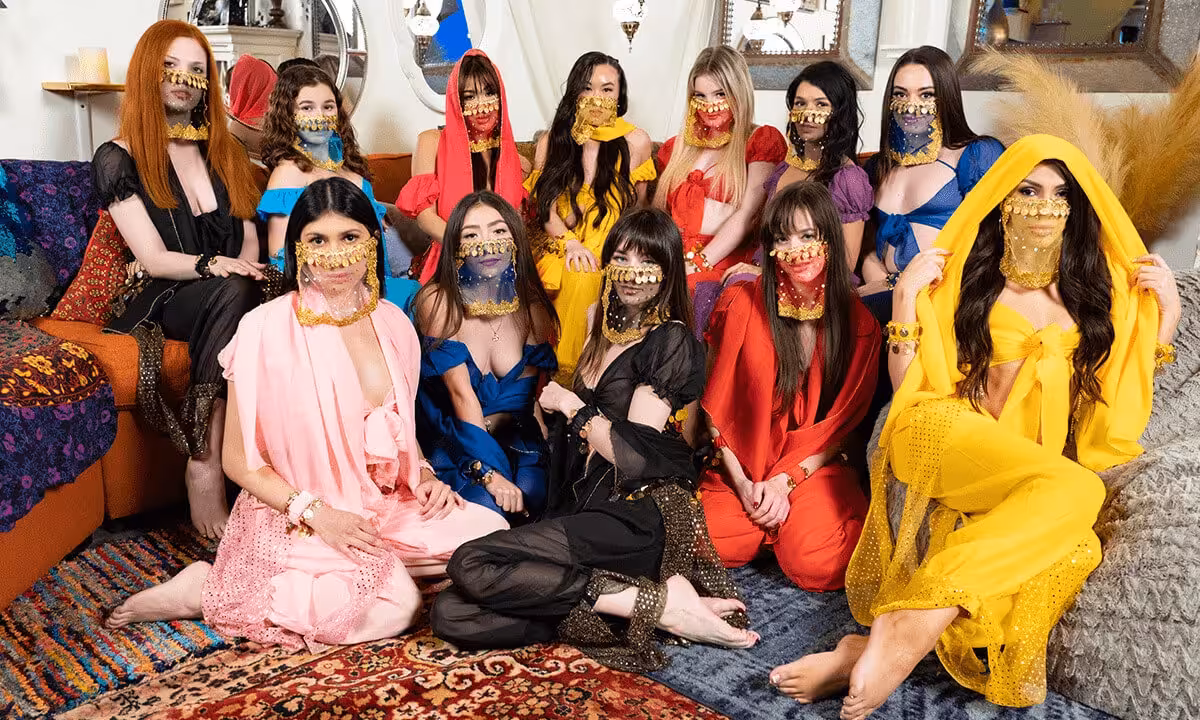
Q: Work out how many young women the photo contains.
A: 12